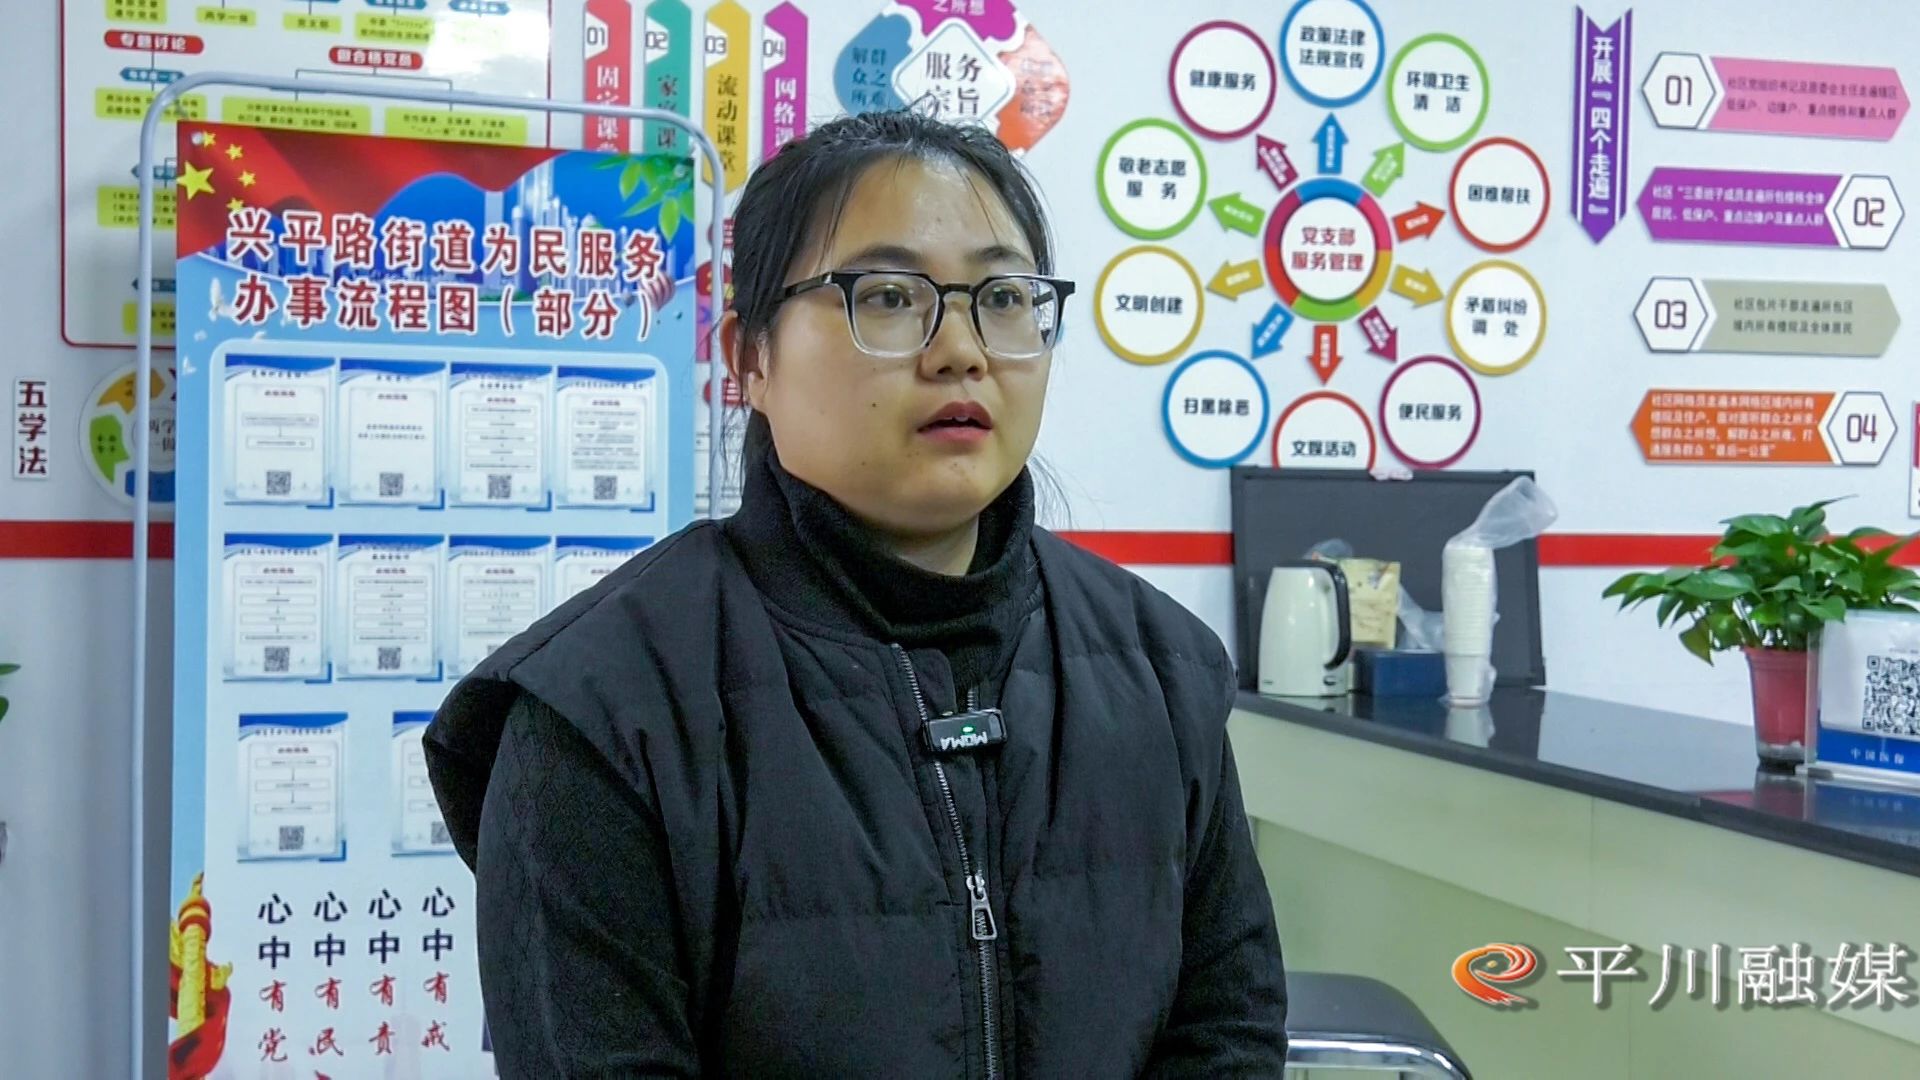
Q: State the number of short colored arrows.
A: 10